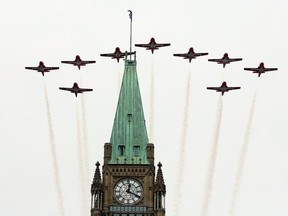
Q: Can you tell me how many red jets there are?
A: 9